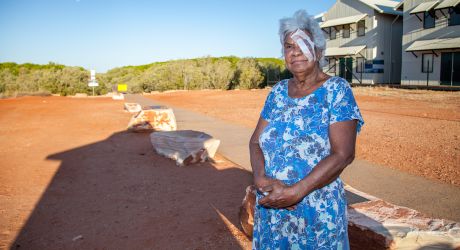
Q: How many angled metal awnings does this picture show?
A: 5